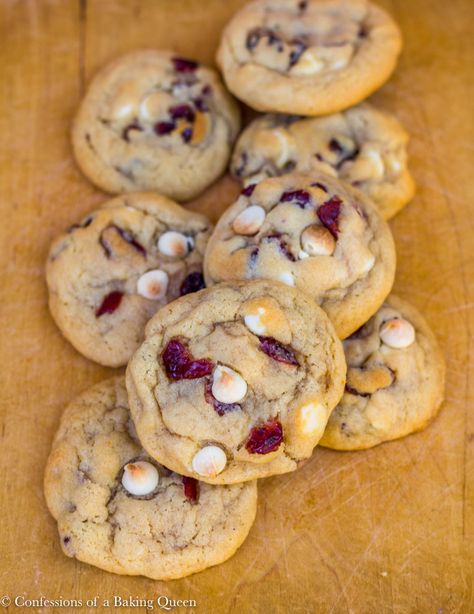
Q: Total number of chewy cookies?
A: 8